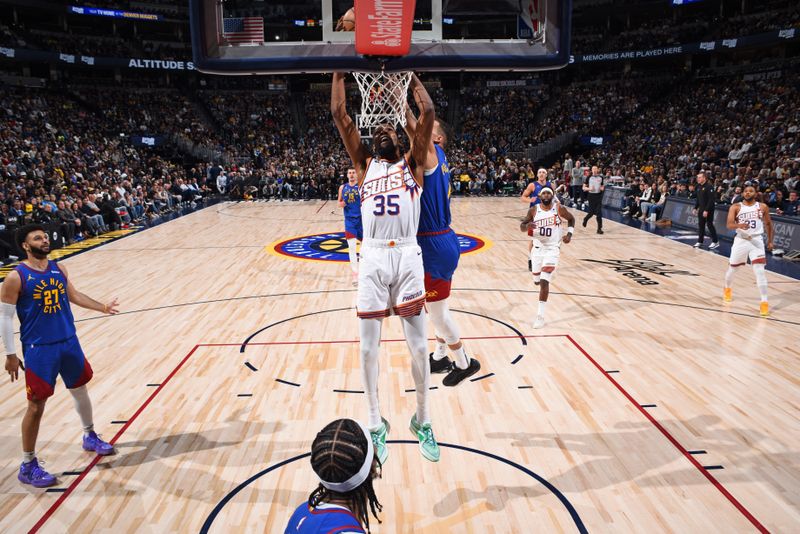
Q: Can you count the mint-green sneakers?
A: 2